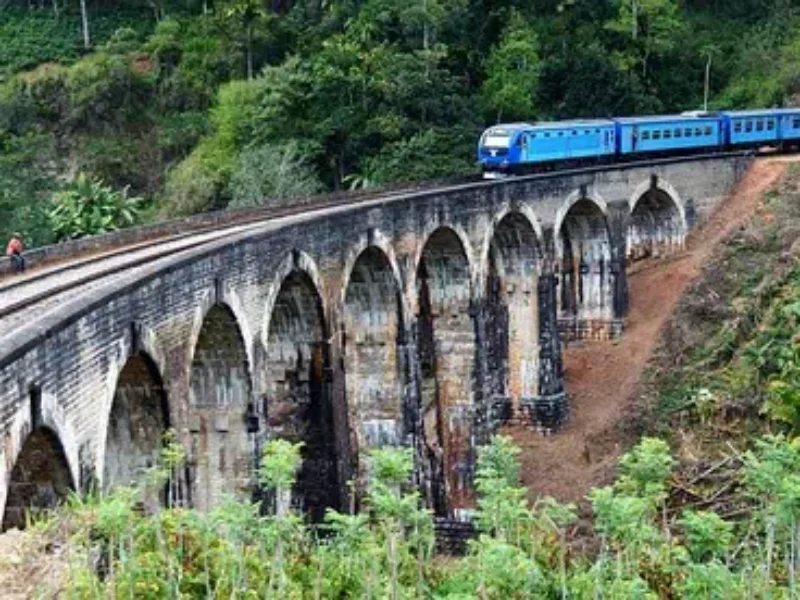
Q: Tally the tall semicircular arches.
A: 9